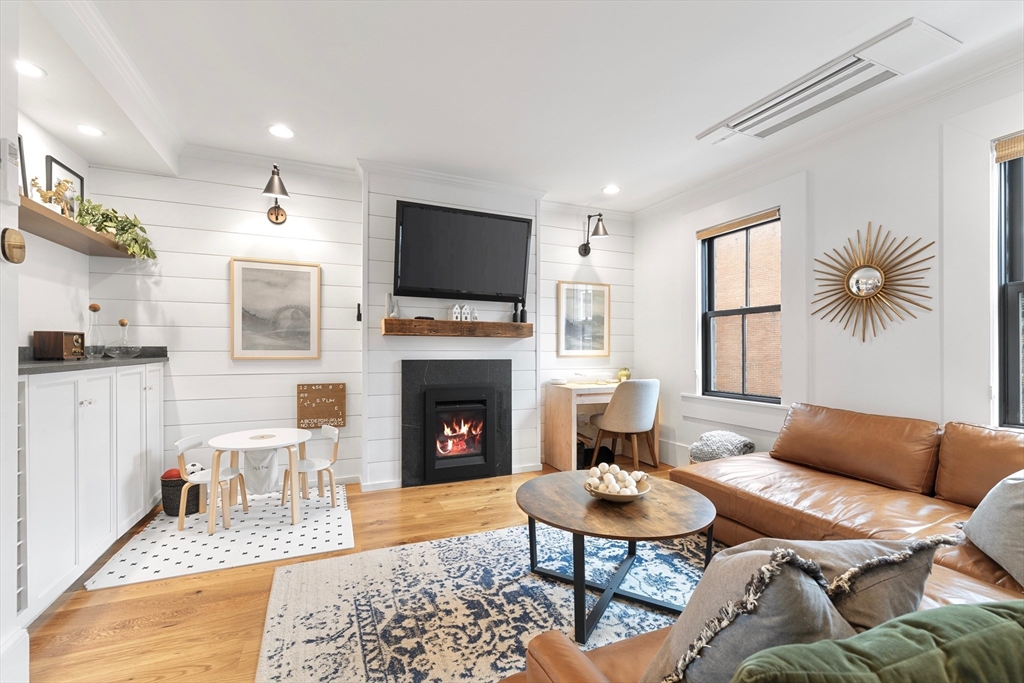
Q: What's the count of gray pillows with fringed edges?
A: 2